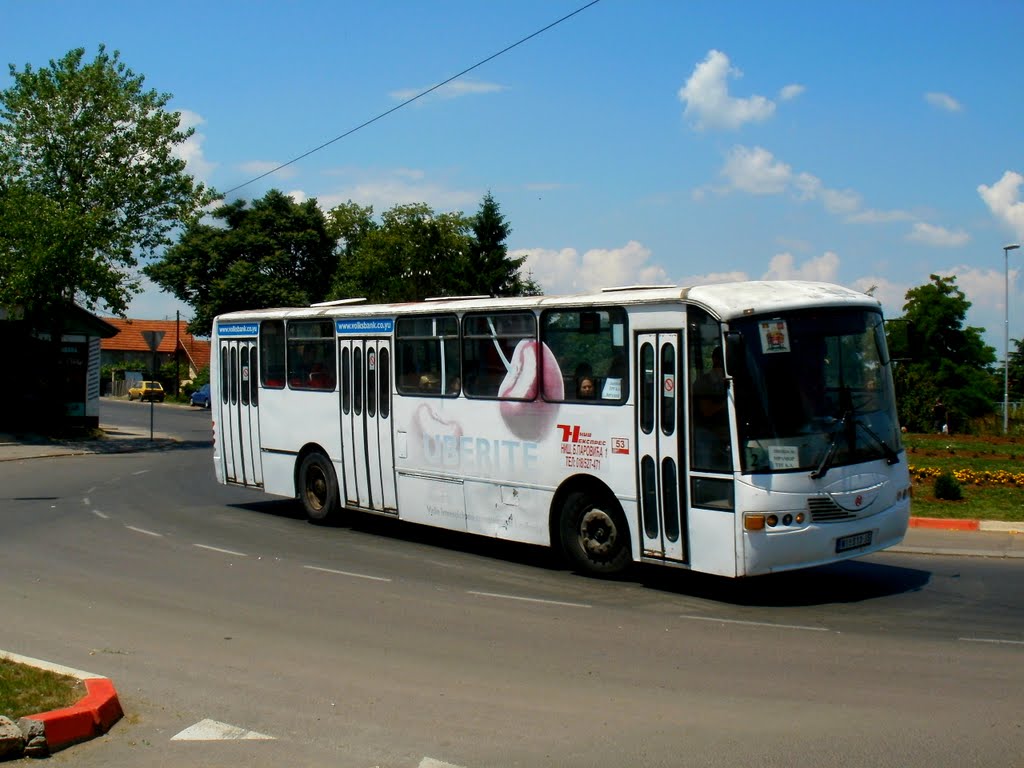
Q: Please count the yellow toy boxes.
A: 0